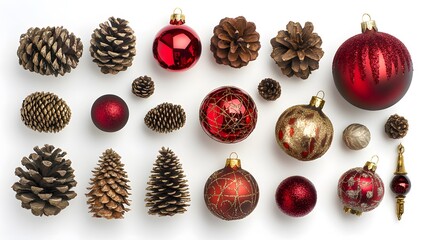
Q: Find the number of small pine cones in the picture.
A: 3